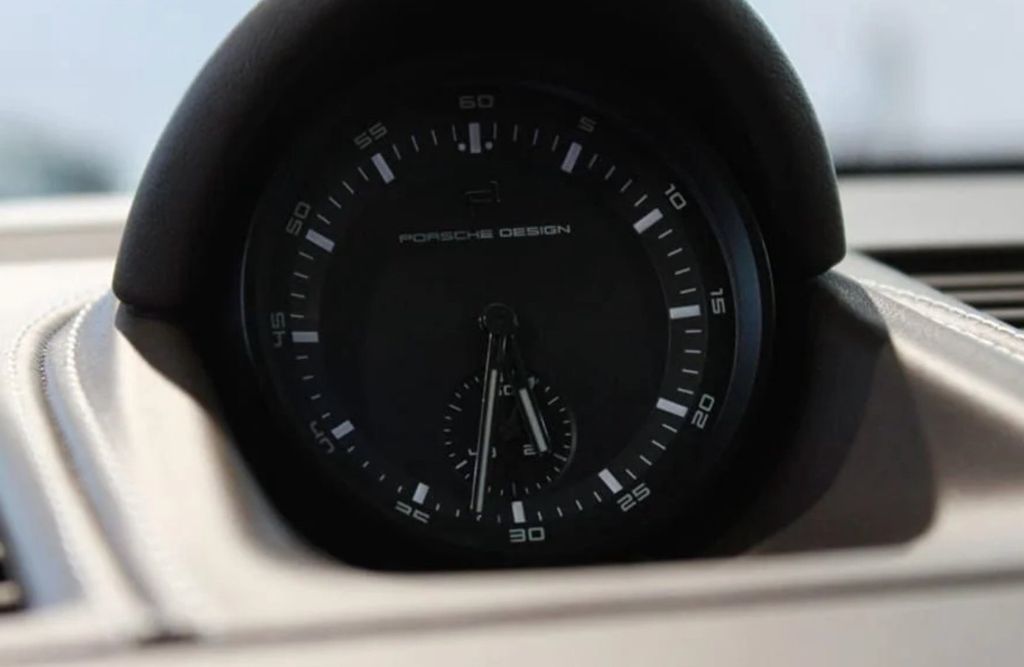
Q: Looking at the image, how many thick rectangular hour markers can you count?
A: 12